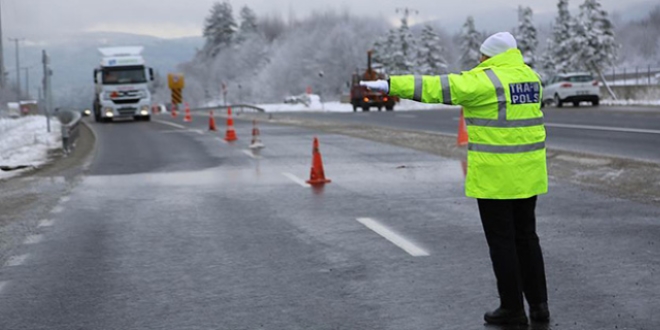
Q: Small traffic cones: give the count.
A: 7